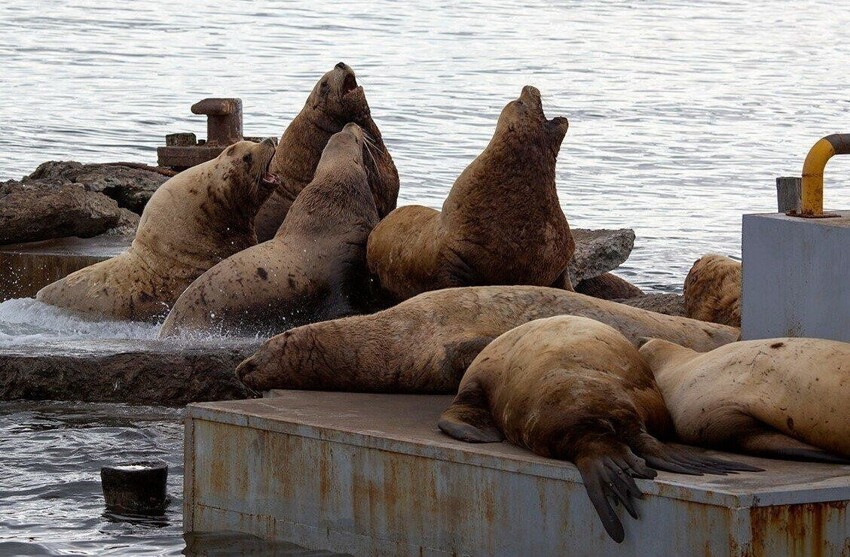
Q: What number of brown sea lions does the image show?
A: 8